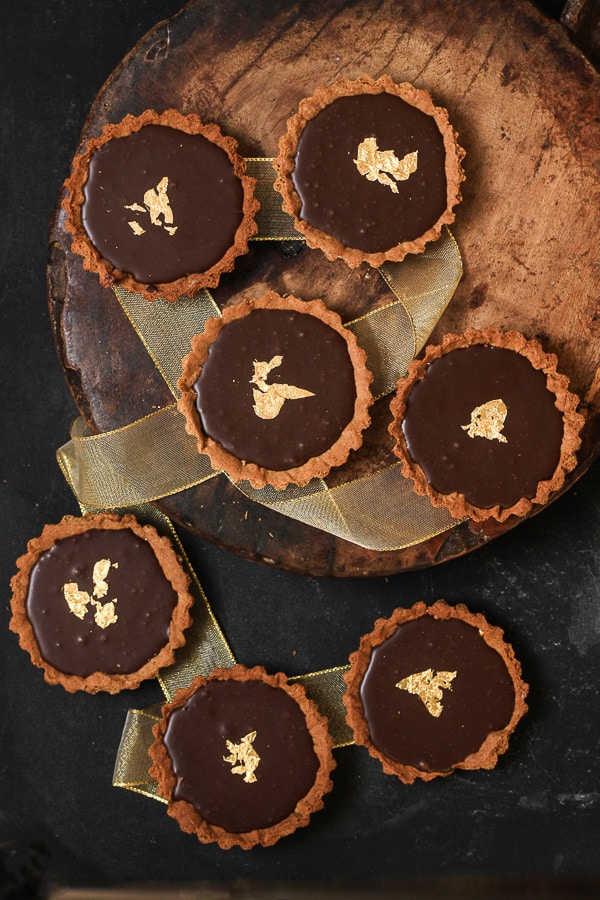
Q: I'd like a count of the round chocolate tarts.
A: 7